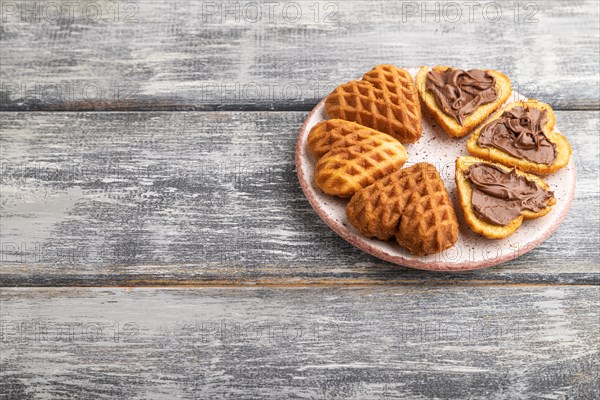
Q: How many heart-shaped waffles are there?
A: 6